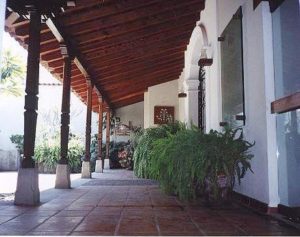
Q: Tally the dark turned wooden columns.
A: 5